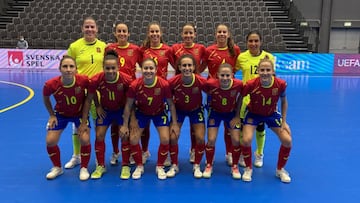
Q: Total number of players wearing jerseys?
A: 12